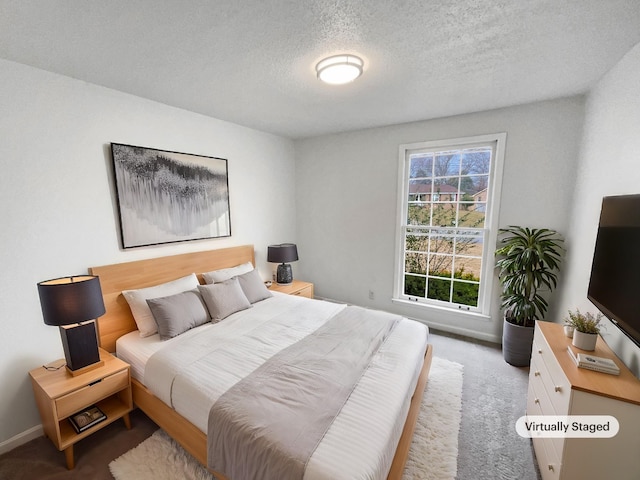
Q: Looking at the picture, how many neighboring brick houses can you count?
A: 2